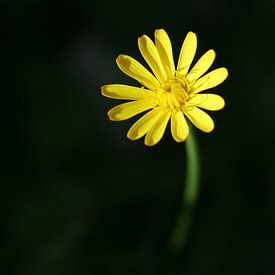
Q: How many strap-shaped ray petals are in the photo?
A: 13